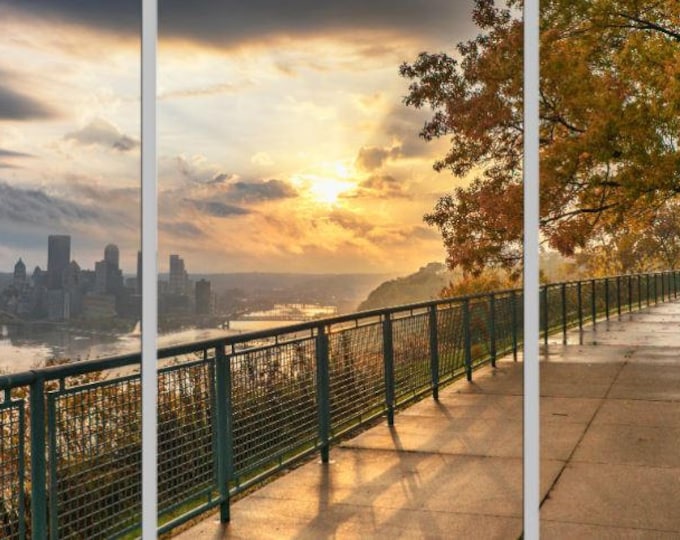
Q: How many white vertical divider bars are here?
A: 2